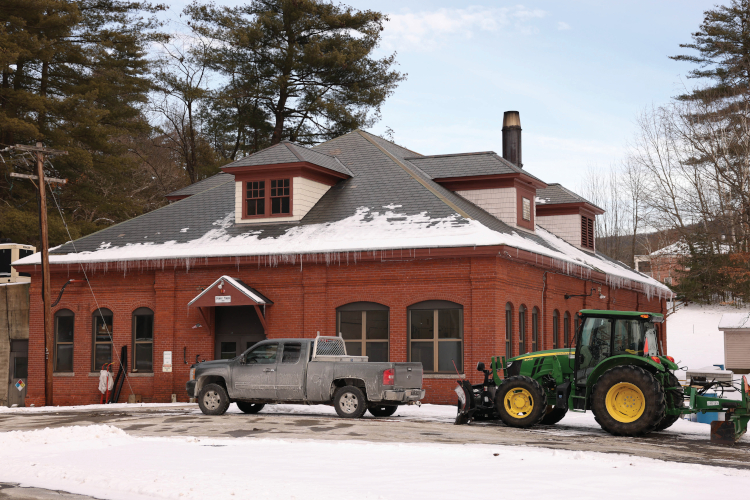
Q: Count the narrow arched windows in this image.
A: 9